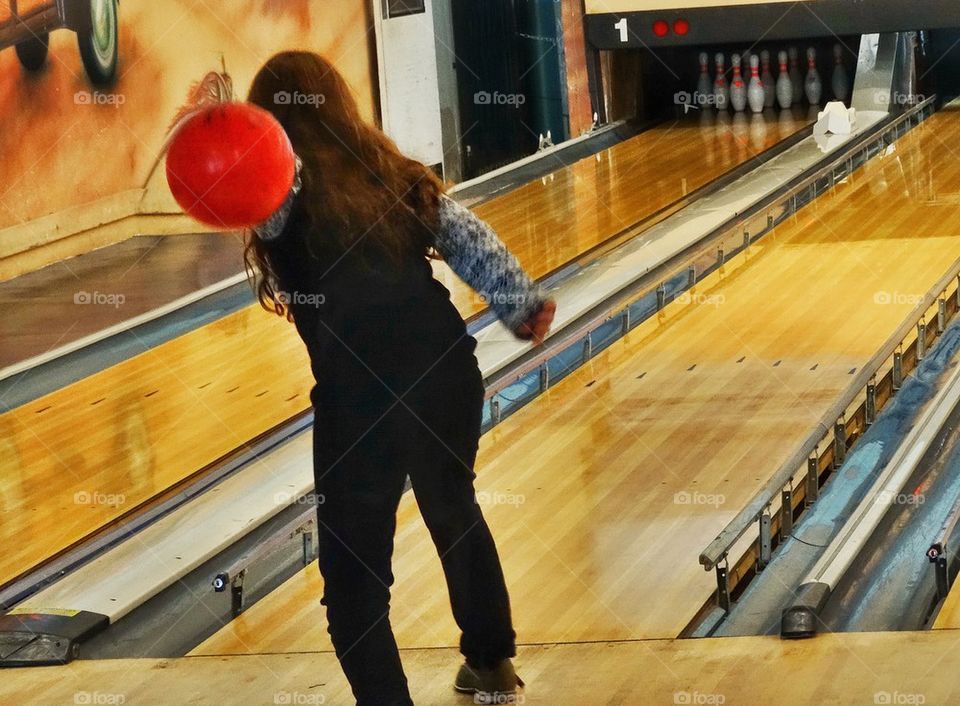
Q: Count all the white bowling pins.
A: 10